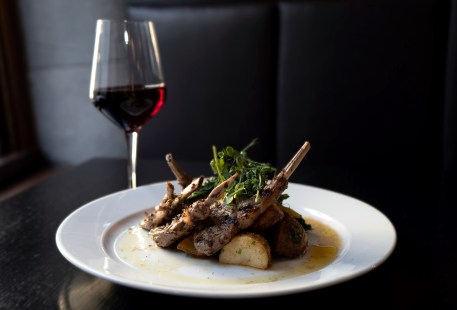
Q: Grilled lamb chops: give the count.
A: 4